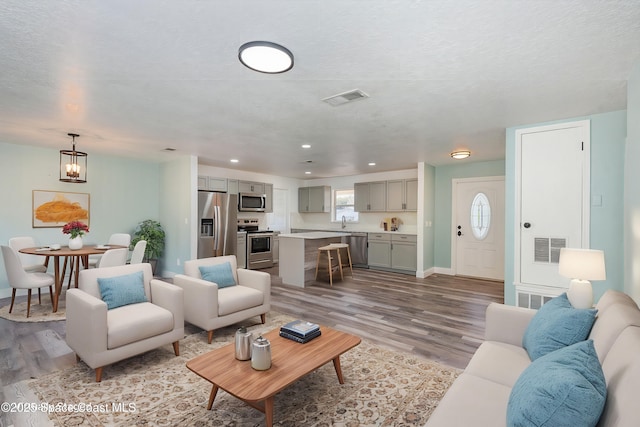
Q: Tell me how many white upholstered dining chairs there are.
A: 5